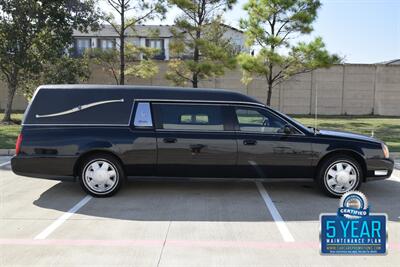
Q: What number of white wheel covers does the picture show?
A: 2